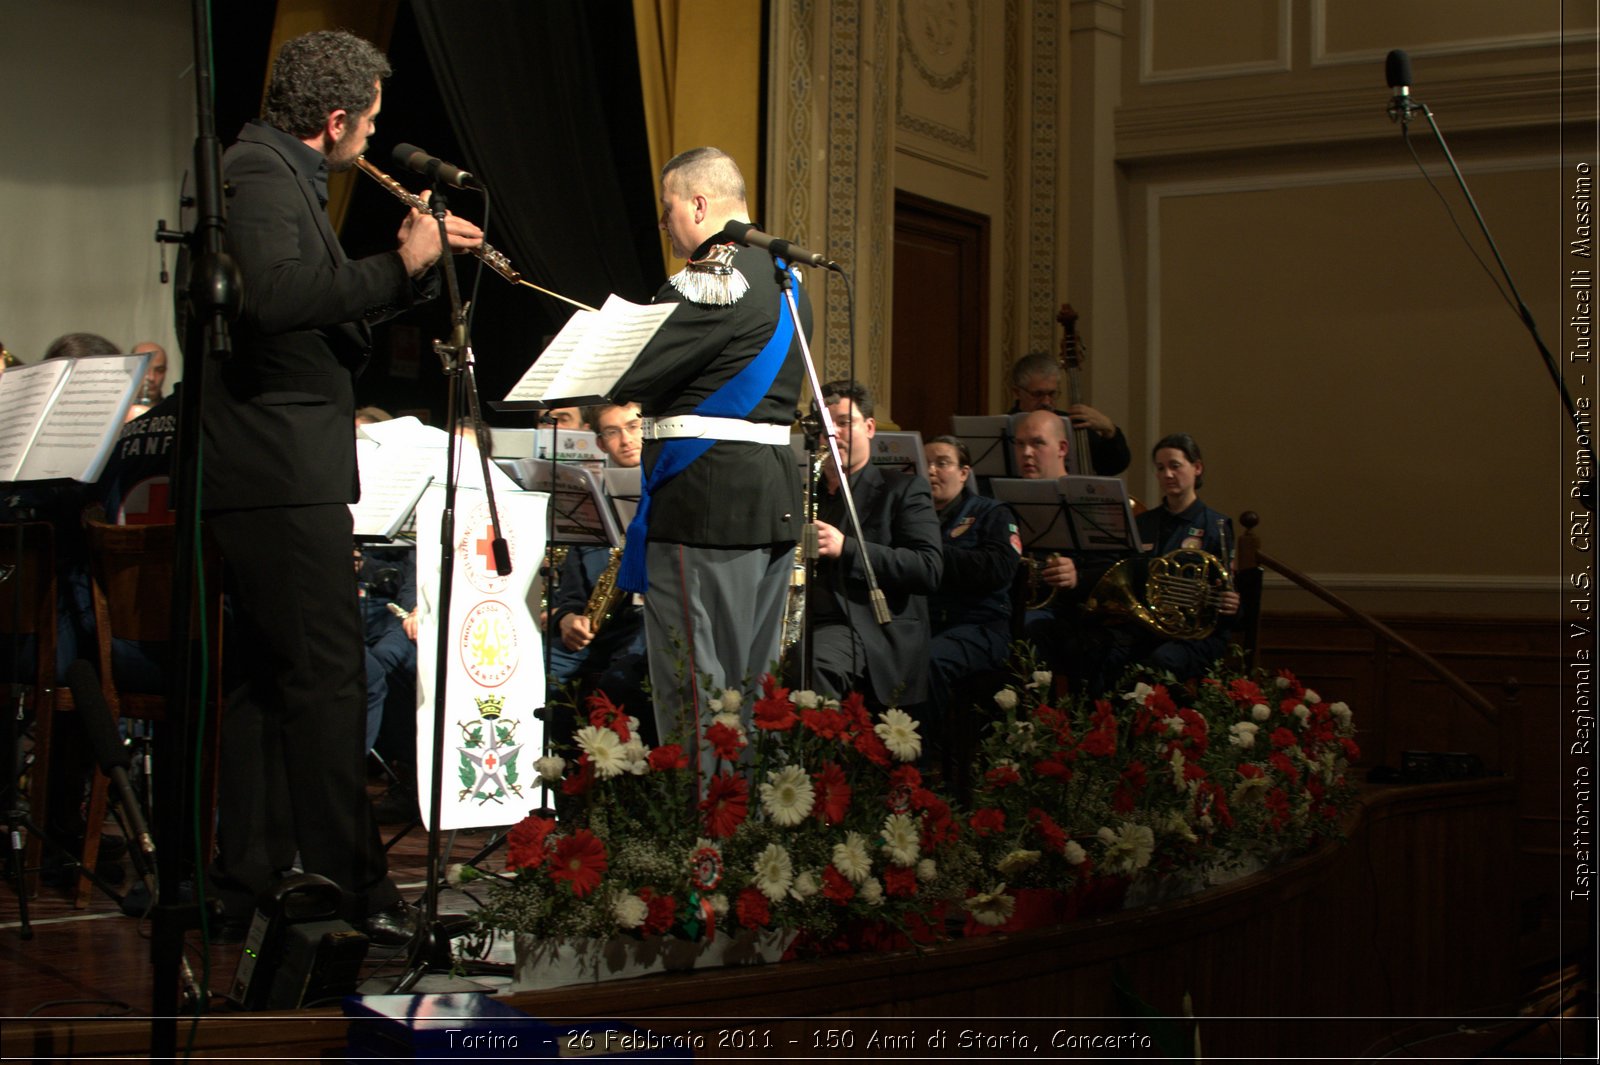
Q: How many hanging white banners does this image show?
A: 1